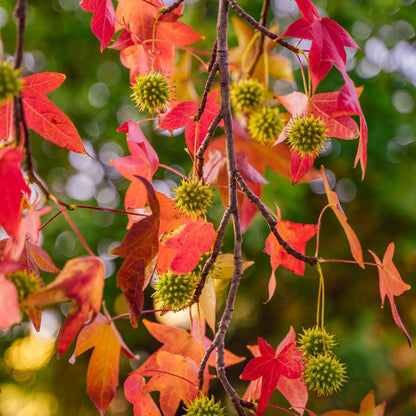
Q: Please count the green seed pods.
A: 12